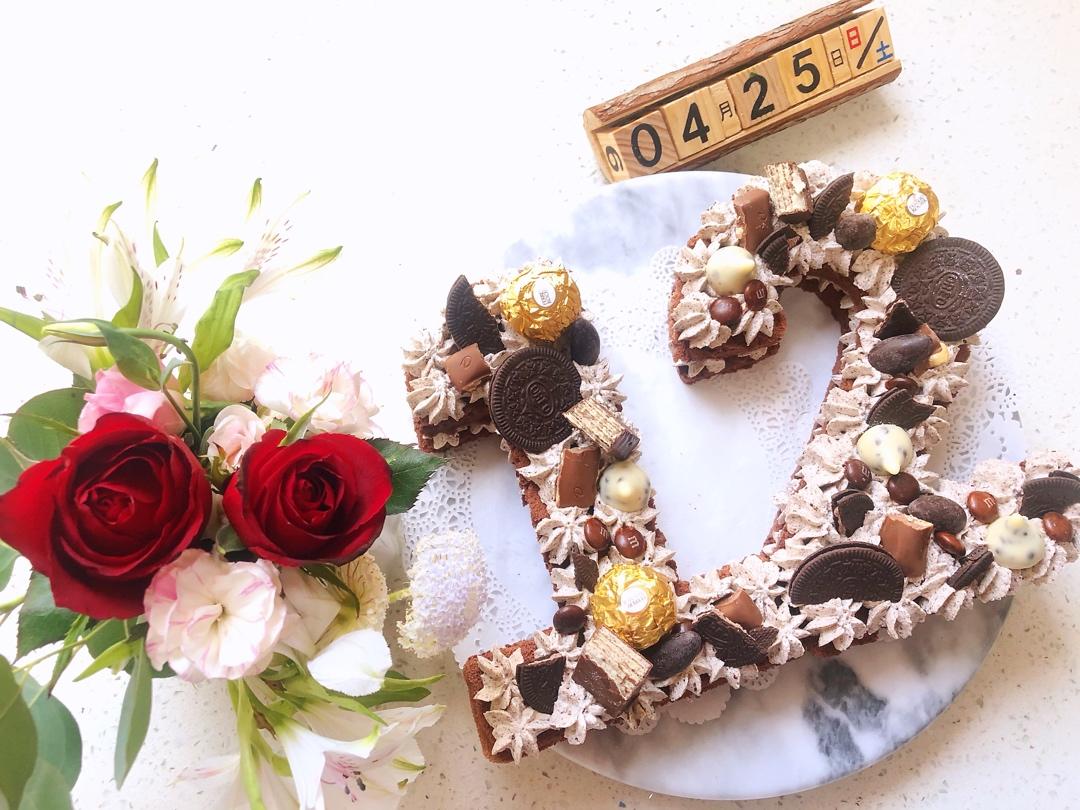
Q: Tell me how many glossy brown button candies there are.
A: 11